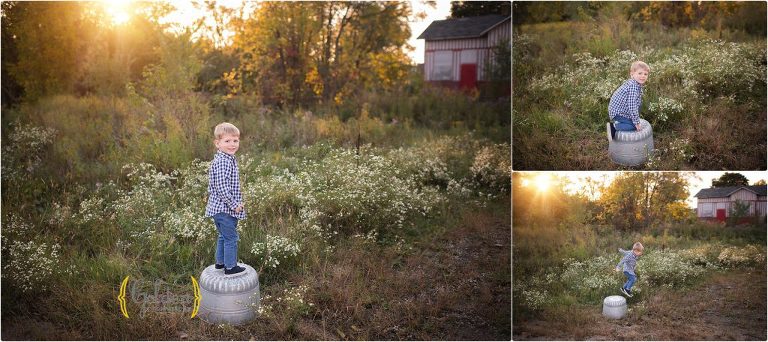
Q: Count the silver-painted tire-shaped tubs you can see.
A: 3